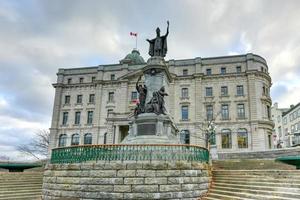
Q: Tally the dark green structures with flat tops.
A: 2